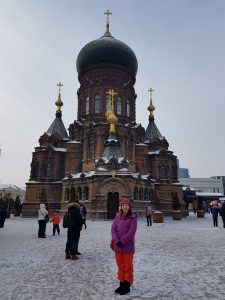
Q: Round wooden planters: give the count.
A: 3